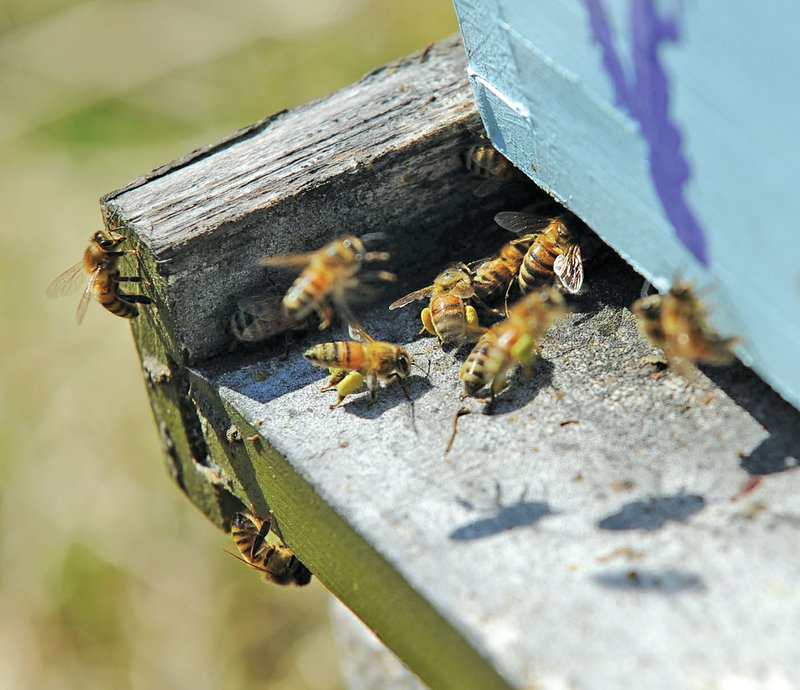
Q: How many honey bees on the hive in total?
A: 11